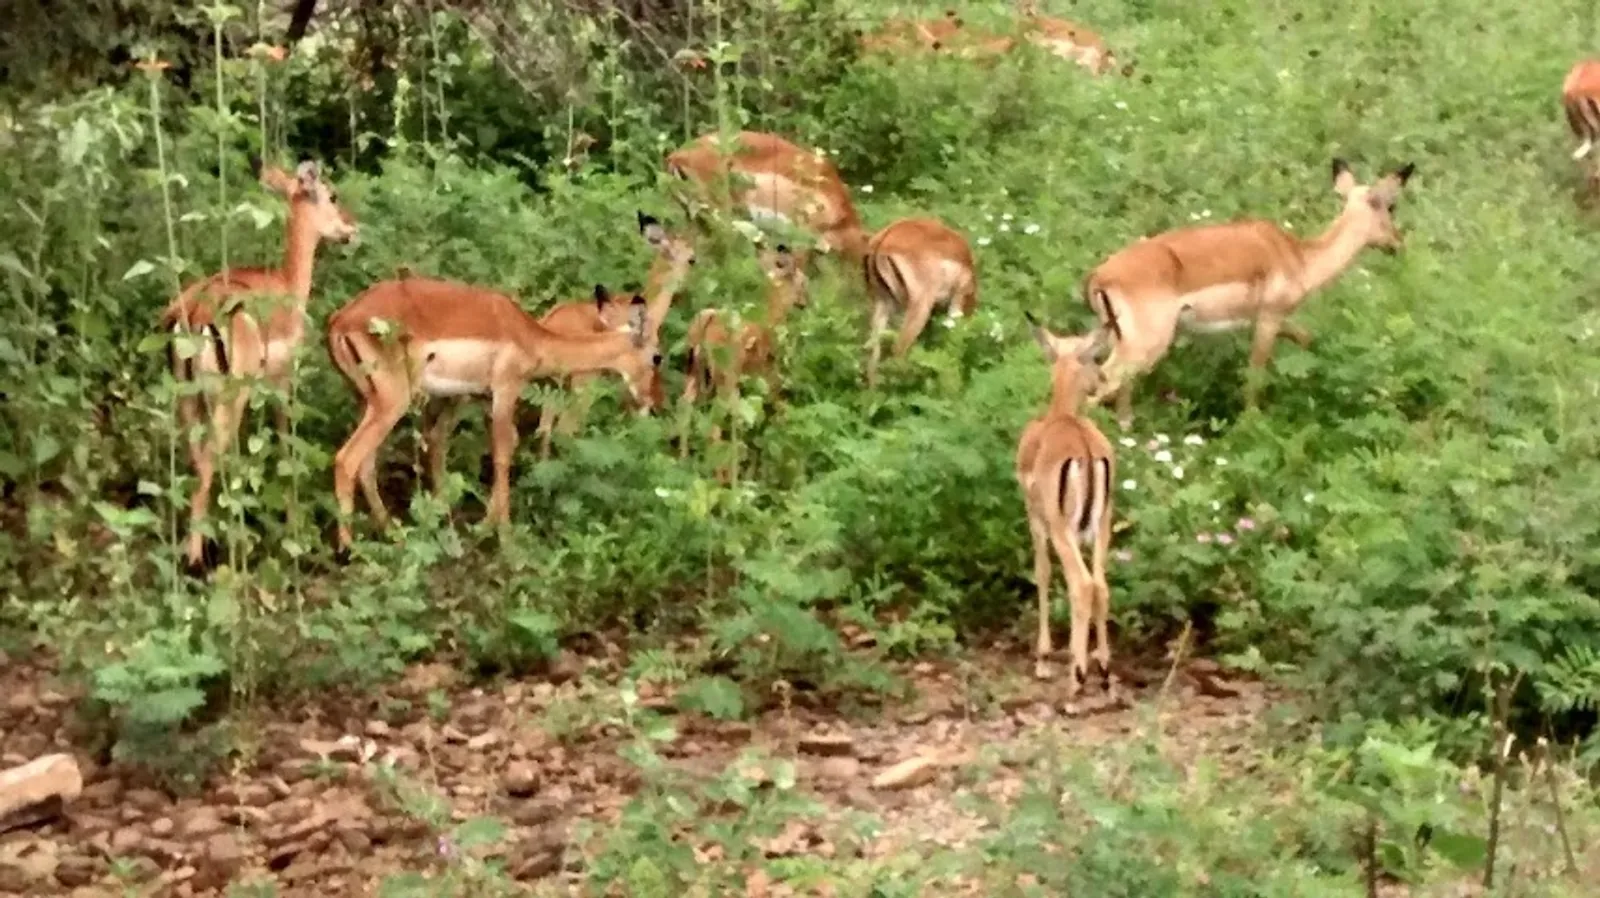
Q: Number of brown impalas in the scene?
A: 11